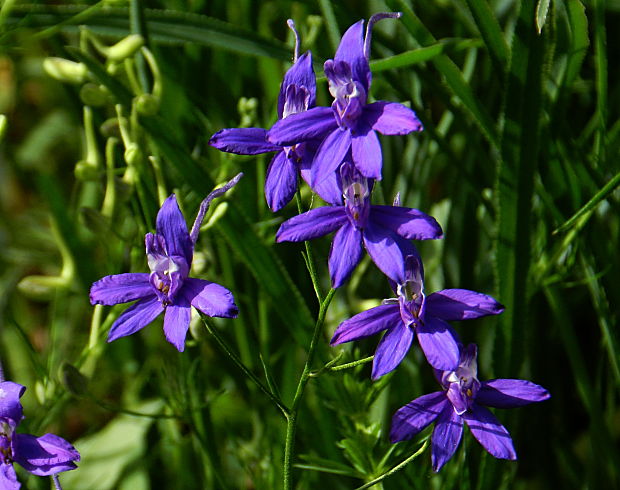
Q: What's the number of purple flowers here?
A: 7